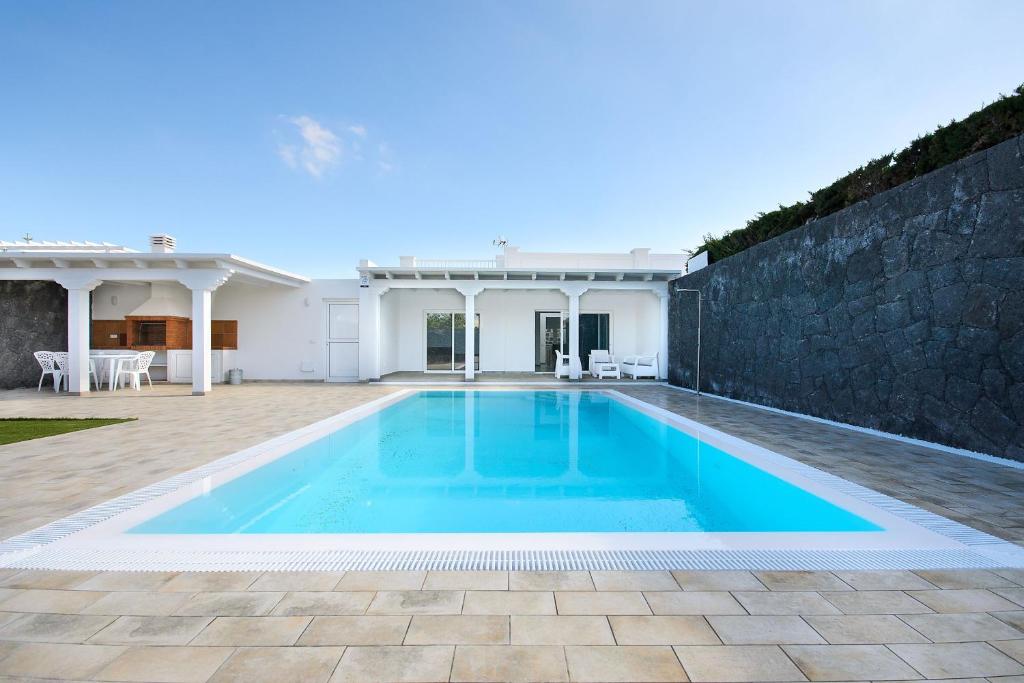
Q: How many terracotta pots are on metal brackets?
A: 0